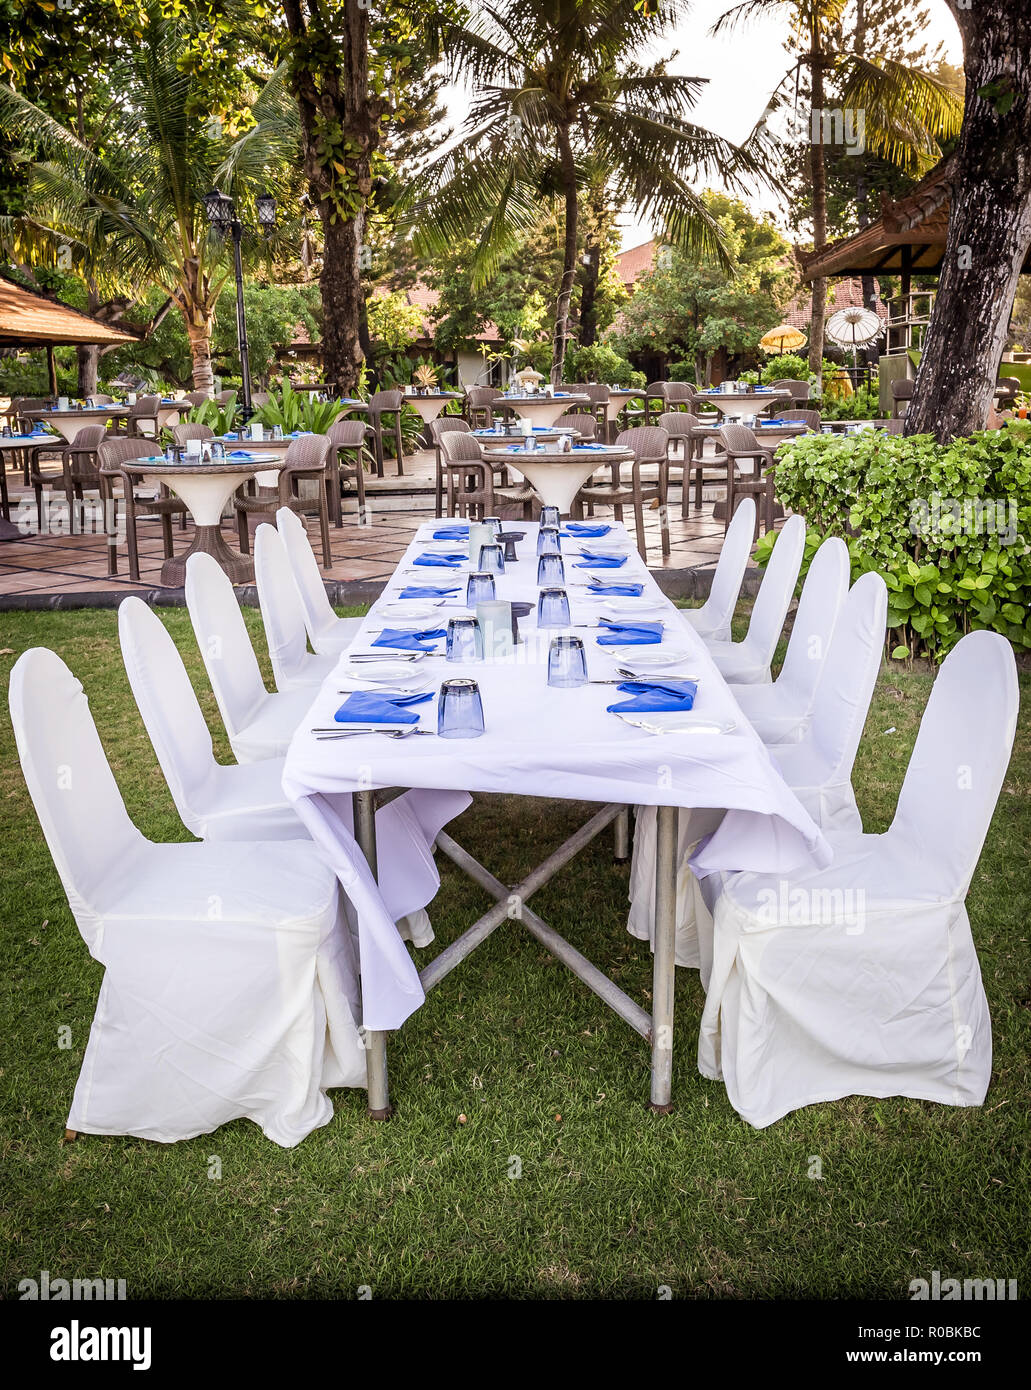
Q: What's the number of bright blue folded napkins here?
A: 10